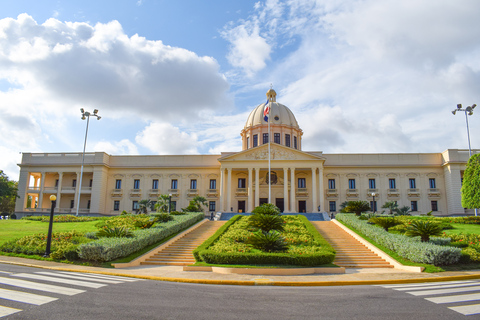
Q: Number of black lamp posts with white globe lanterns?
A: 3